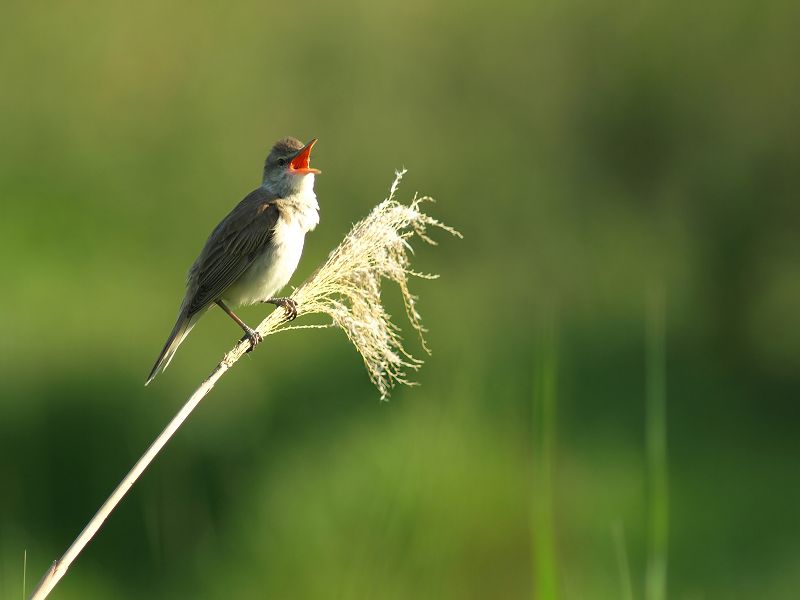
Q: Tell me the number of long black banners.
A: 0